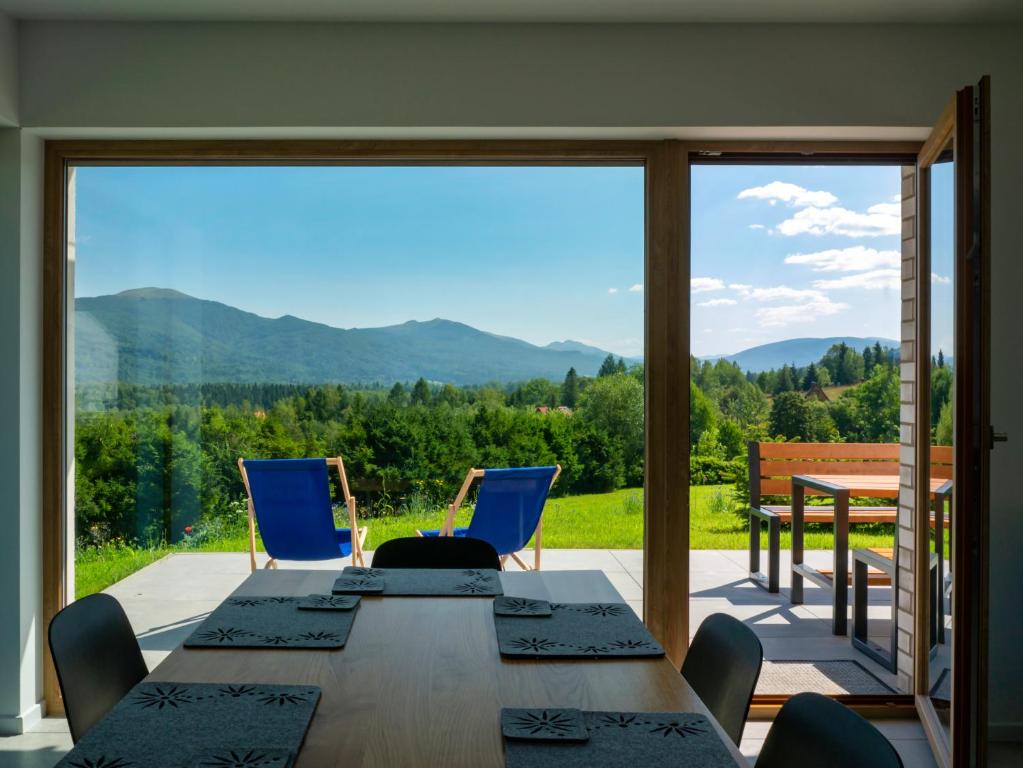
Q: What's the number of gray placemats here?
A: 5